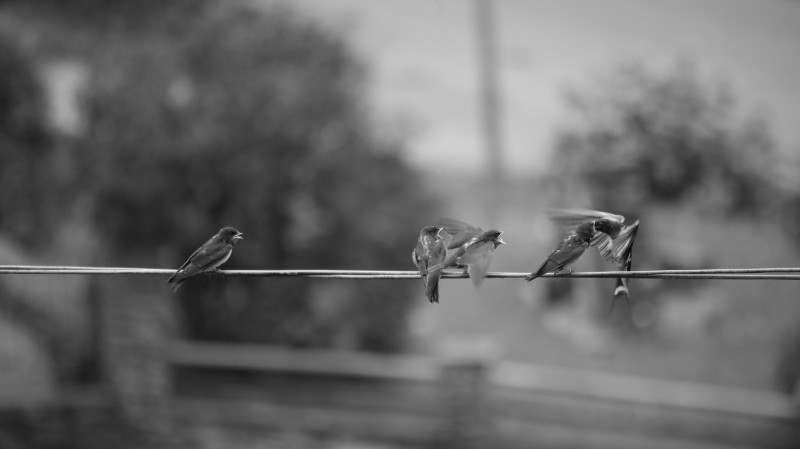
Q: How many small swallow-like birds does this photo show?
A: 5